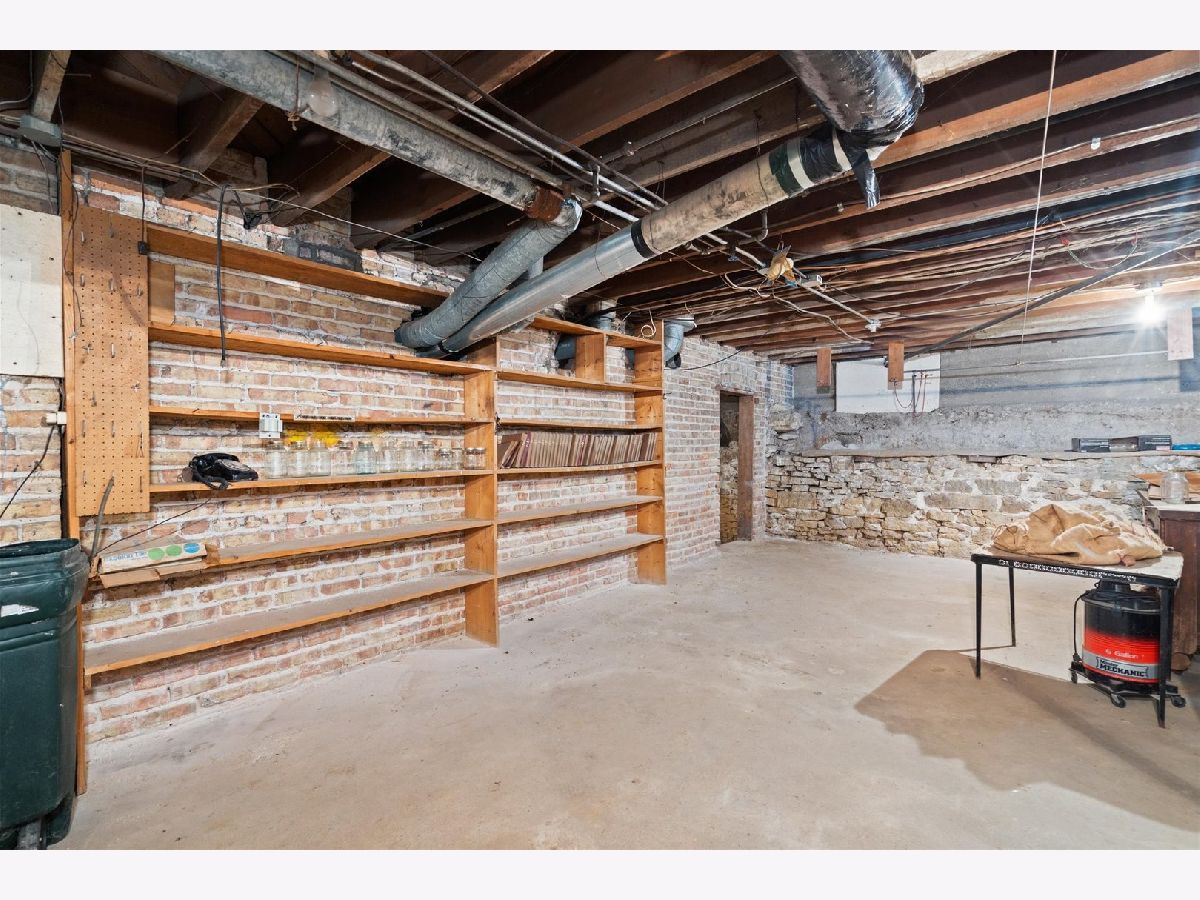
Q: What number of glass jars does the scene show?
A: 12